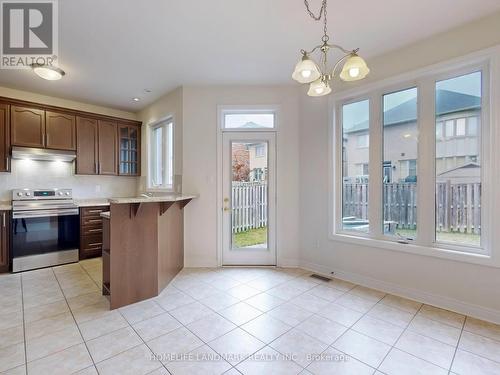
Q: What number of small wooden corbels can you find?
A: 3